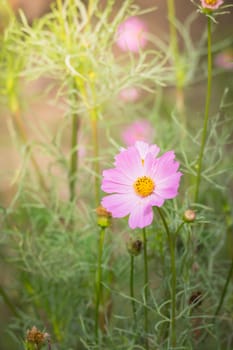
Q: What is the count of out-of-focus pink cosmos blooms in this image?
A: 4